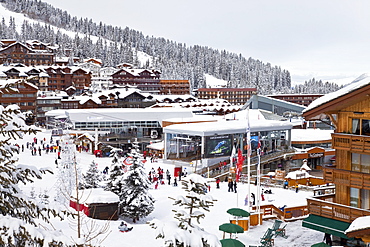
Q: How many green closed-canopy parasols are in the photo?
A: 0